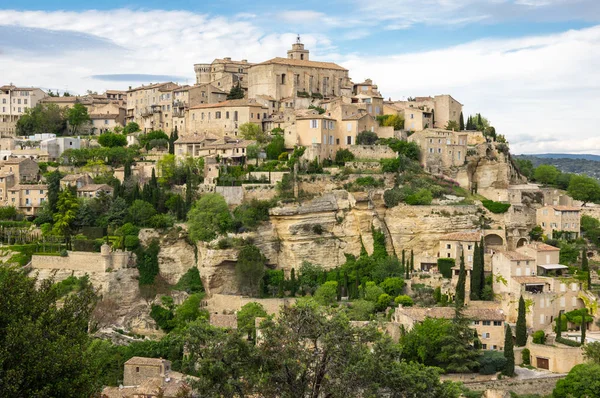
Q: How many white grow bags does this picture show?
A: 0